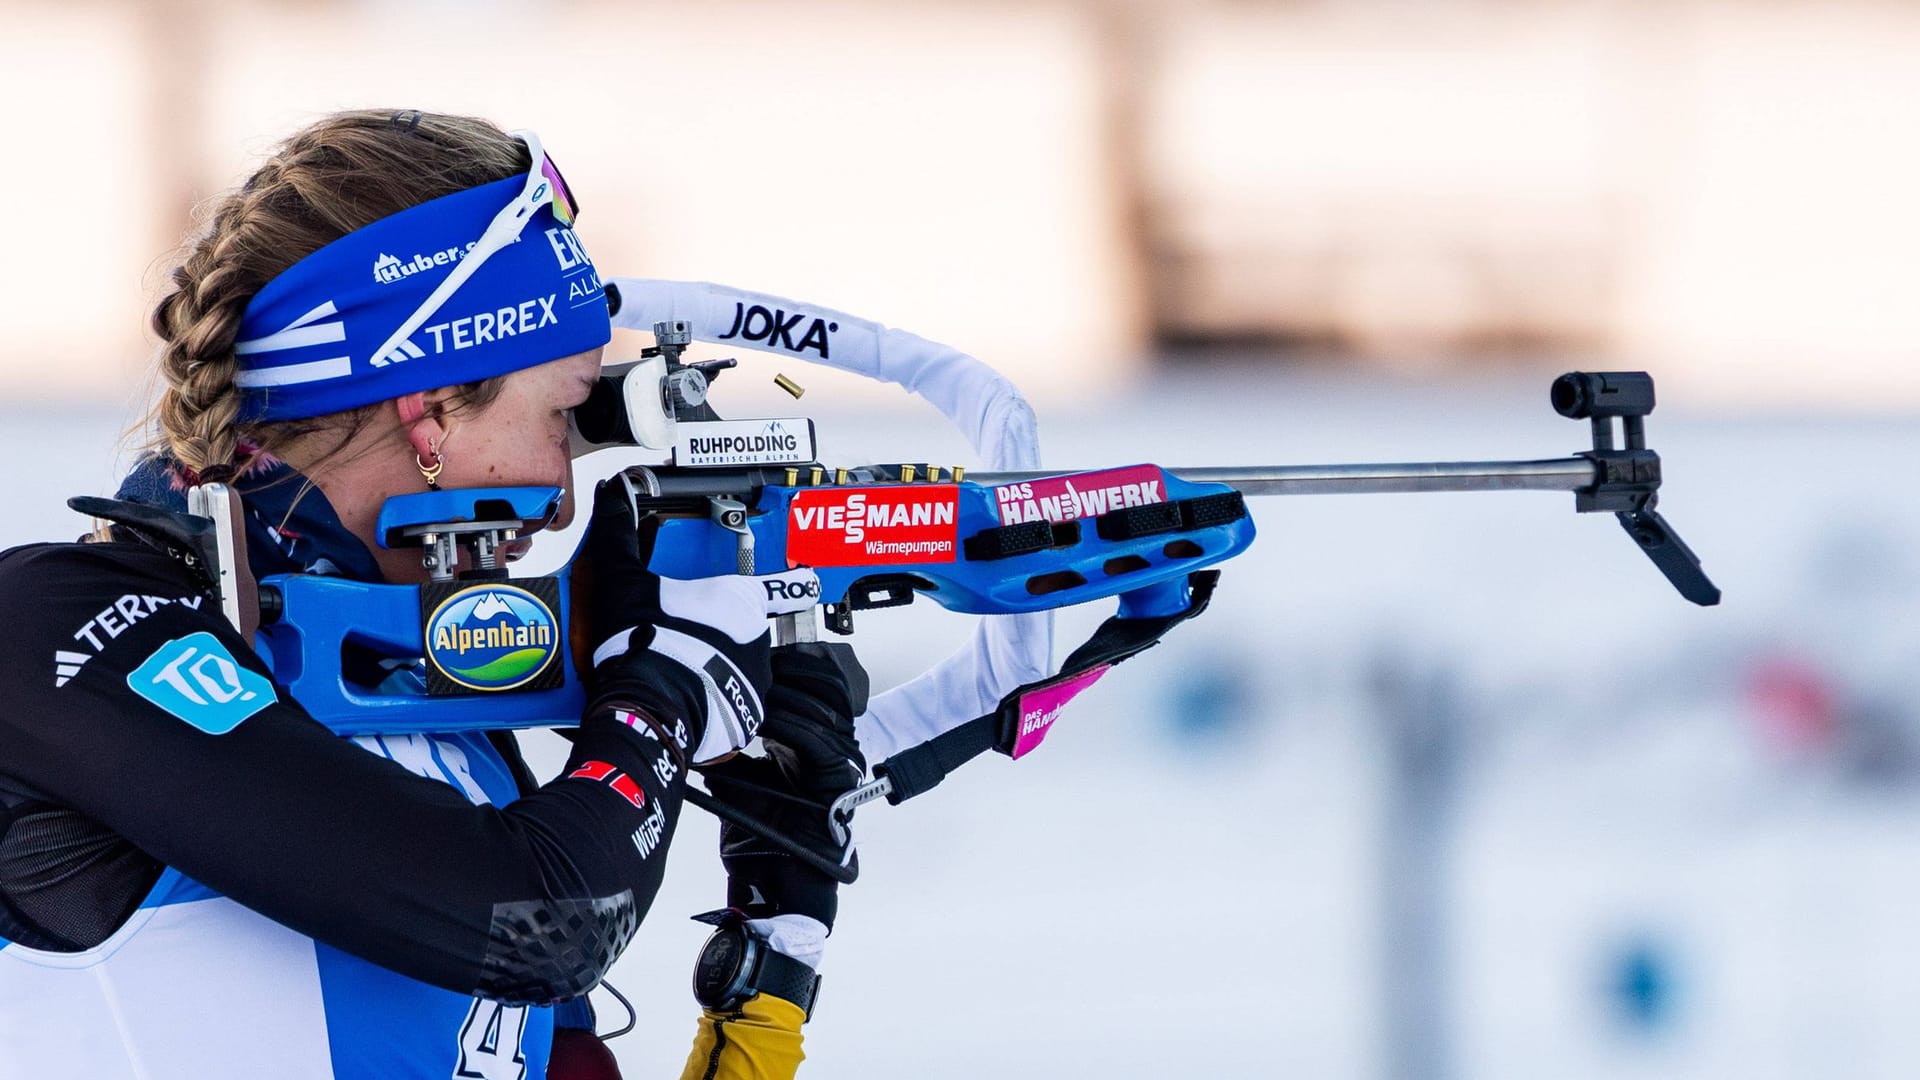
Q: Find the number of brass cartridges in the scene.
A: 7